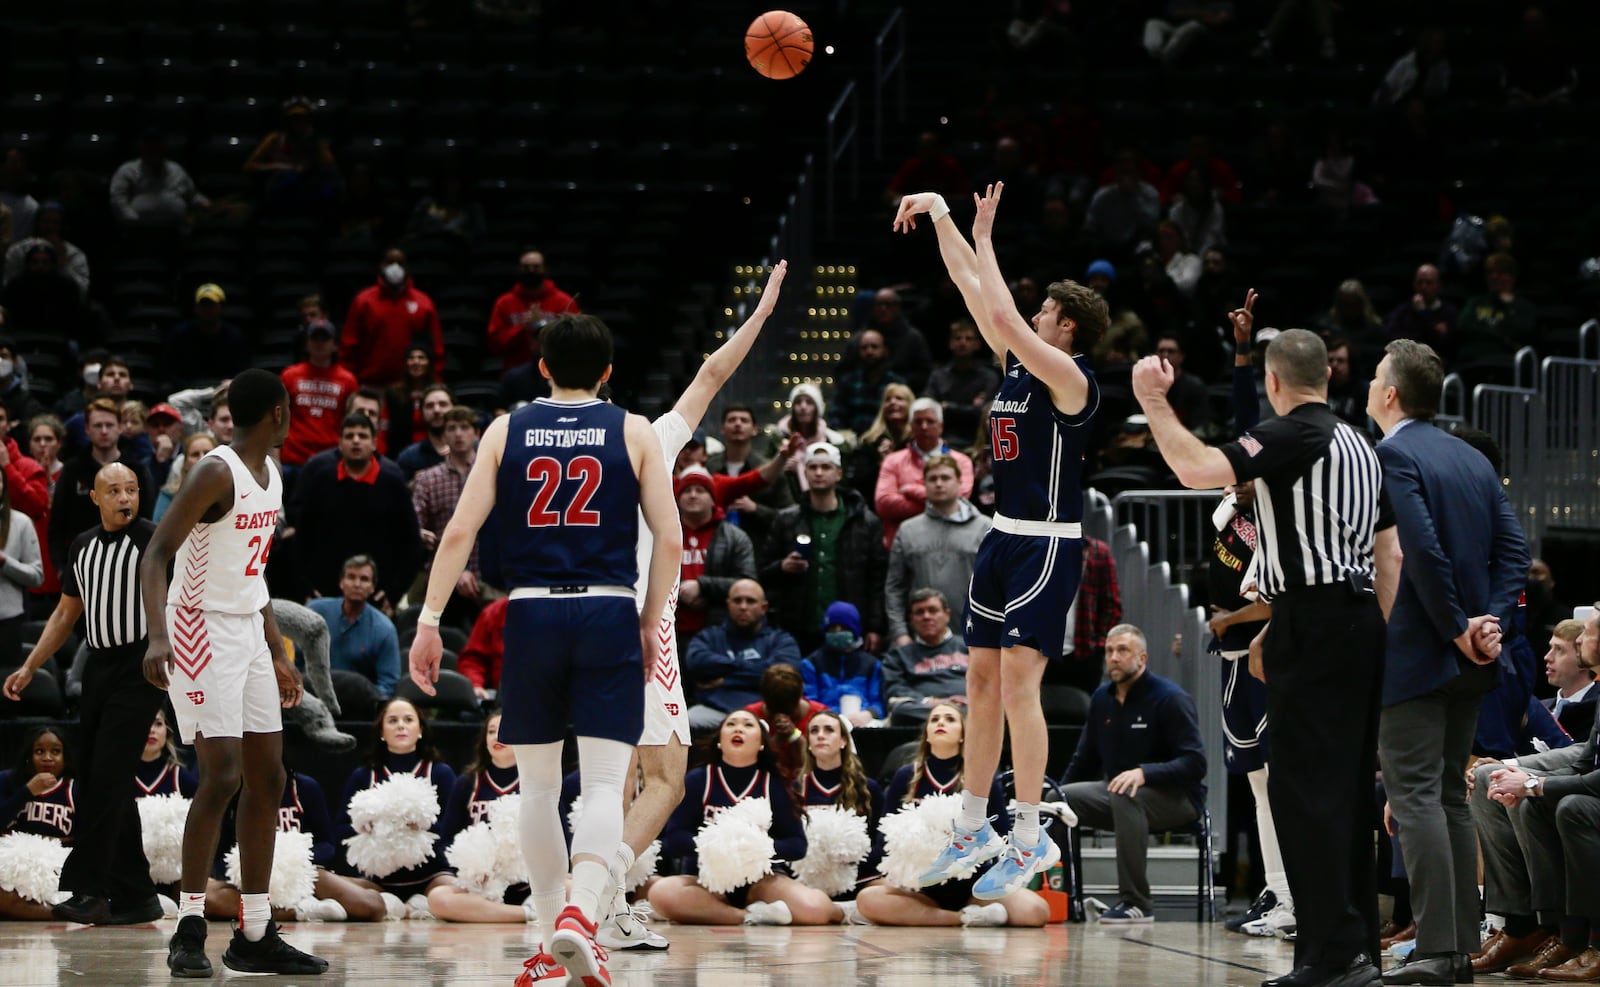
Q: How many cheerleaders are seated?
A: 9